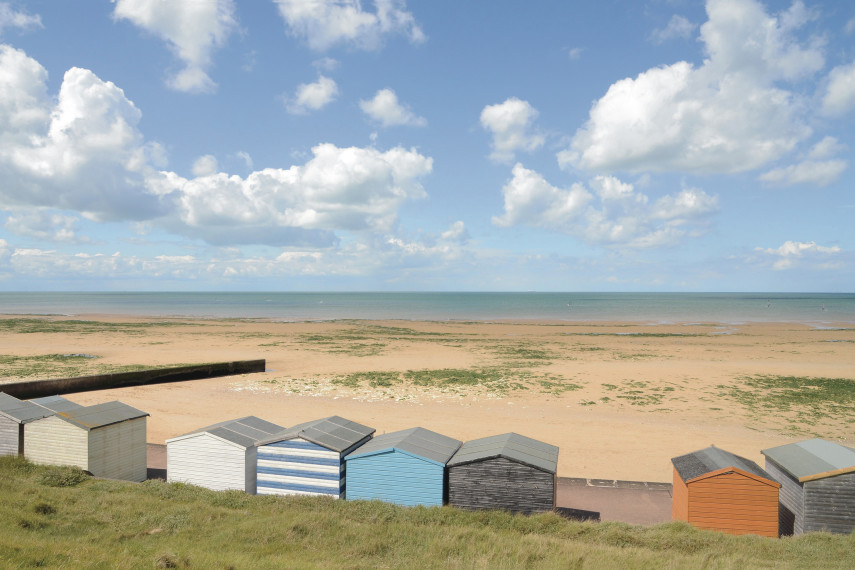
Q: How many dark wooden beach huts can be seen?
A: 2